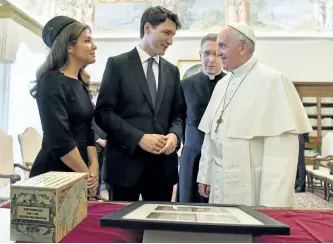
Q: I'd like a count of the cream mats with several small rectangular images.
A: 1